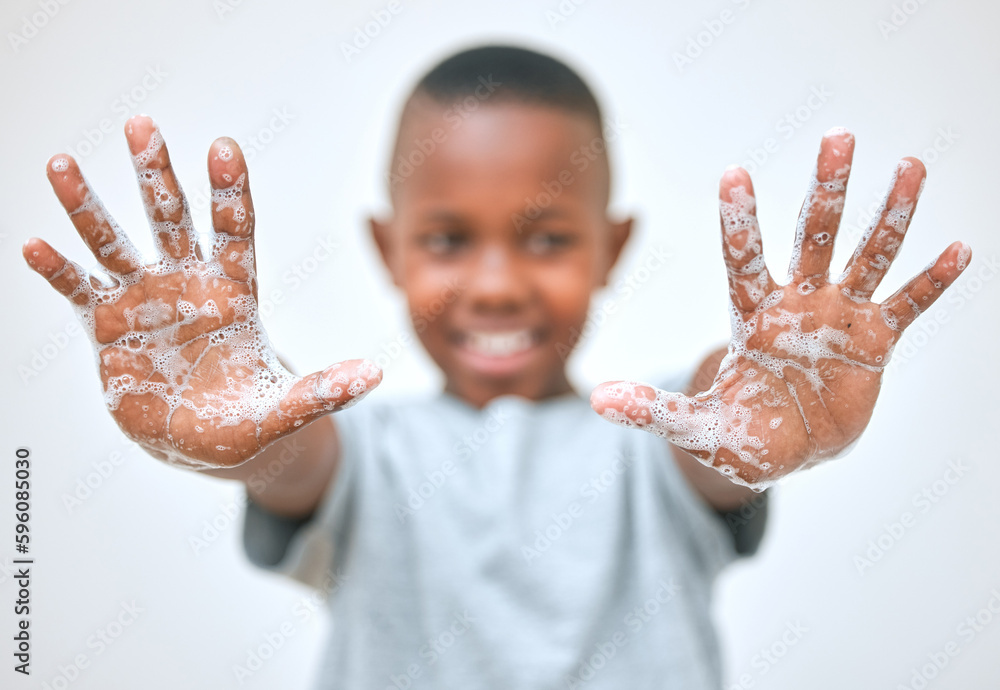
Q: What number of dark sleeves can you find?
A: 2